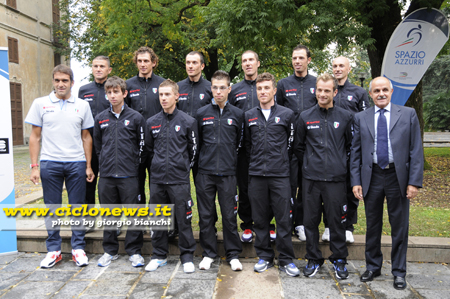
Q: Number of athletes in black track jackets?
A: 11